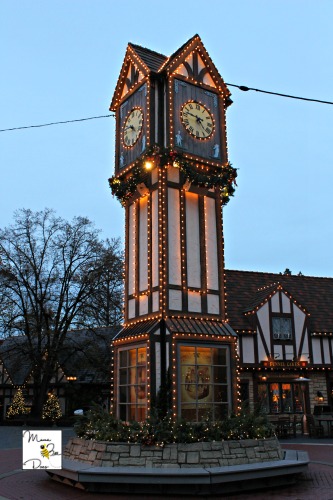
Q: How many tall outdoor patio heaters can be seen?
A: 1